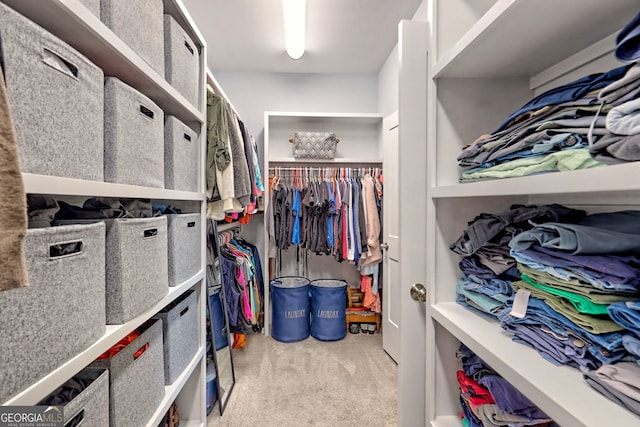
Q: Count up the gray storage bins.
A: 12